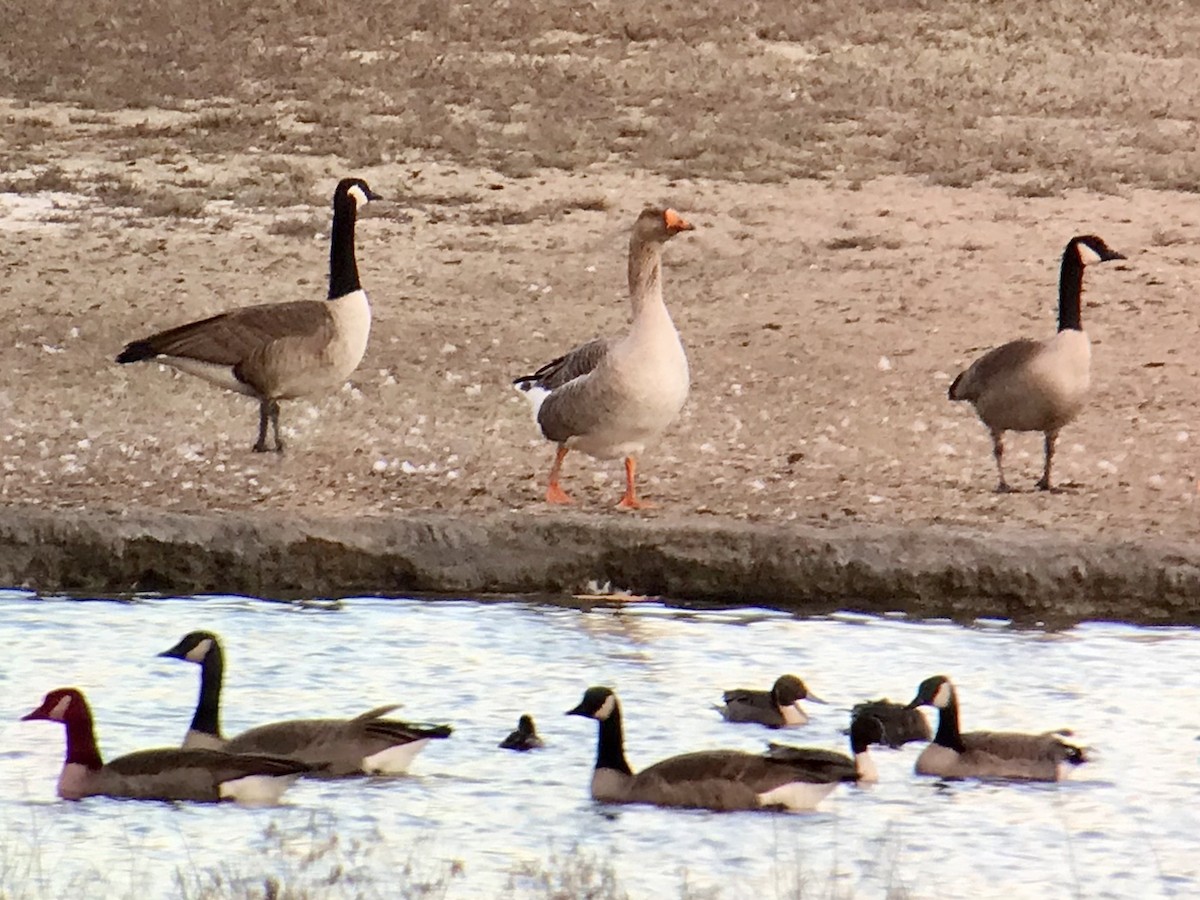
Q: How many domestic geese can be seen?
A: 1